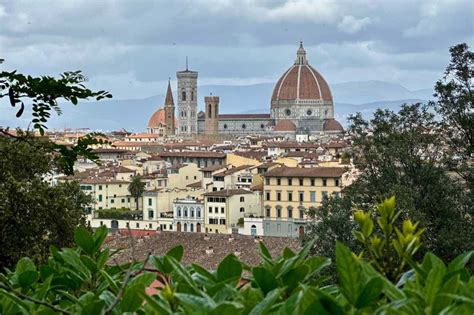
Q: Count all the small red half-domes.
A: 2